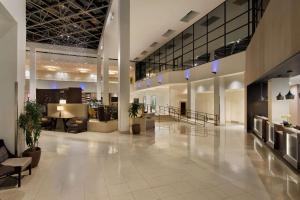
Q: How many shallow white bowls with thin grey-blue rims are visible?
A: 0